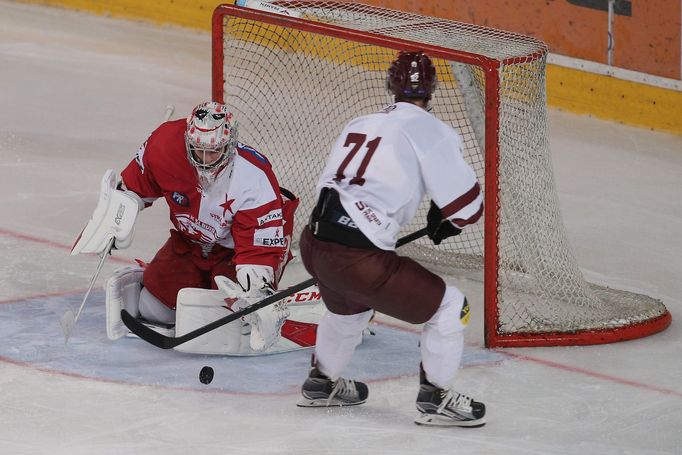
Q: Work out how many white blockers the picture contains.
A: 1